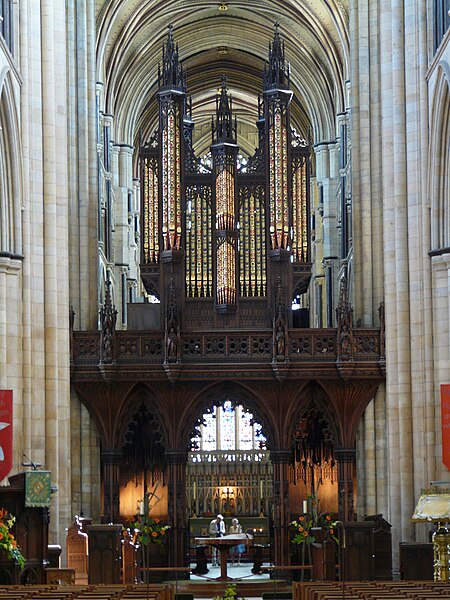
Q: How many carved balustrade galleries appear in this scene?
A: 1